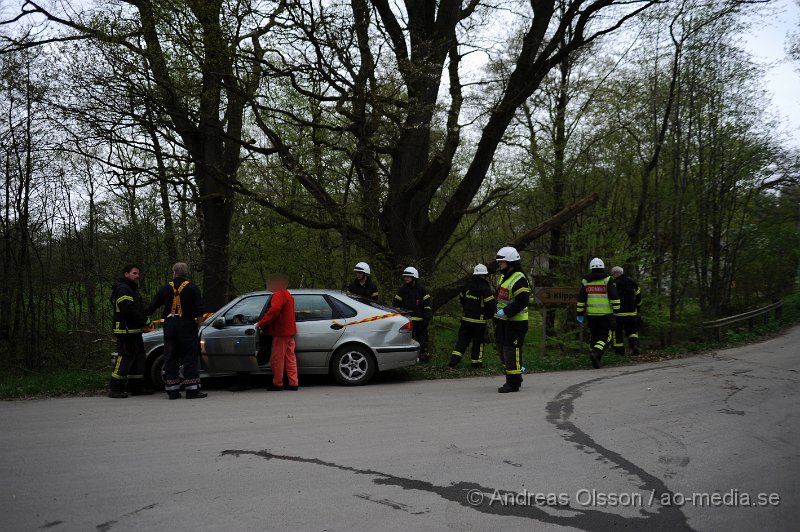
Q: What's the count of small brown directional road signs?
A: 1